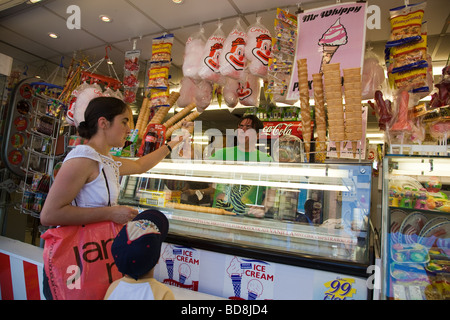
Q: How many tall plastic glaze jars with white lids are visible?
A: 0